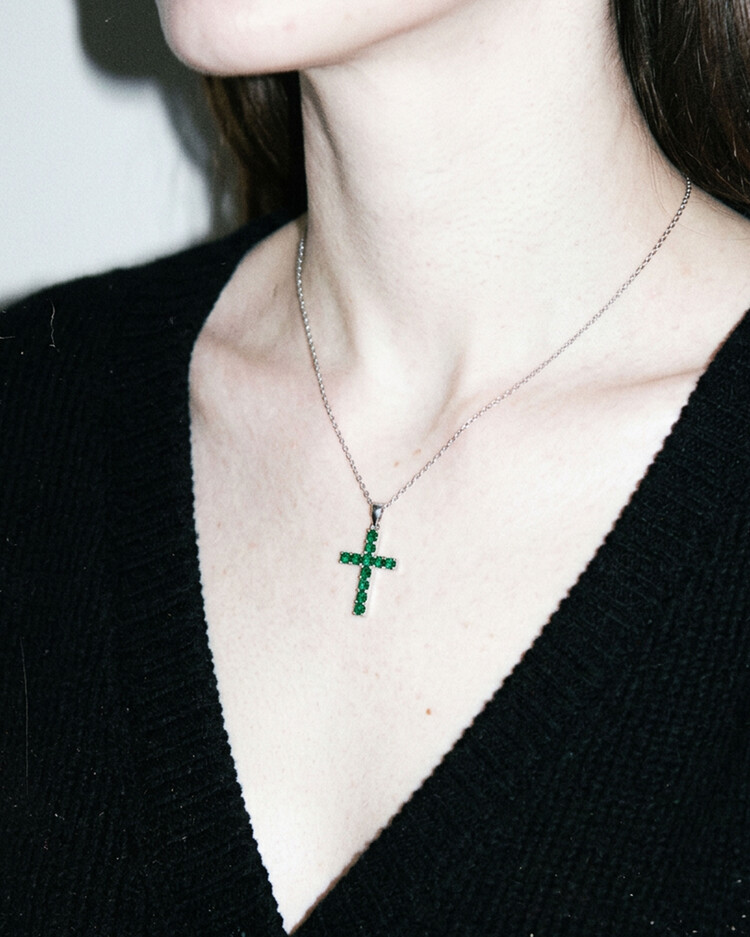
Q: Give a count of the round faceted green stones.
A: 11